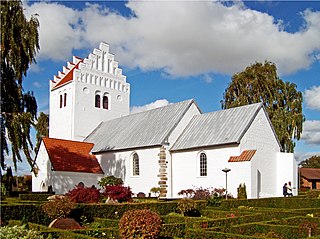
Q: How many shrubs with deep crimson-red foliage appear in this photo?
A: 2